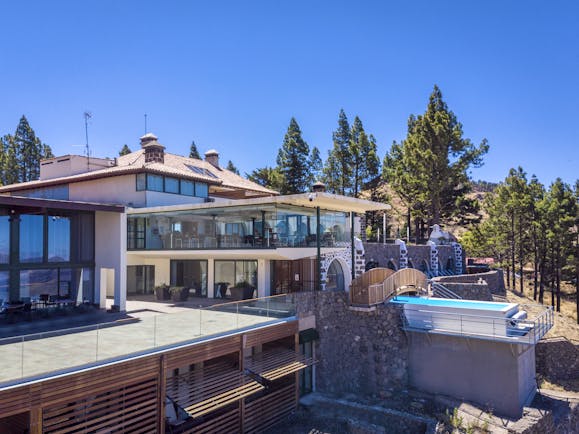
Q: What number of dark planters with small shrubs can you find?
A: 3